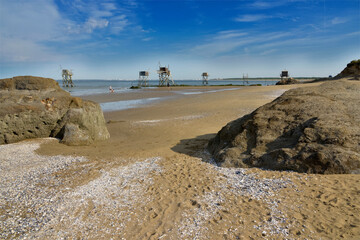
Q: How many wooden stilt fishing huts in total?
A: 5